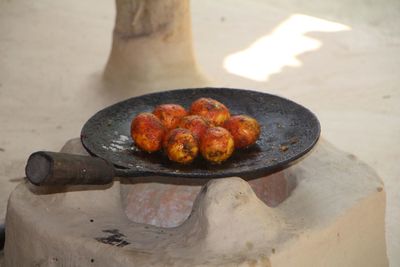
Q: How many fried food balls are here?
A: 7